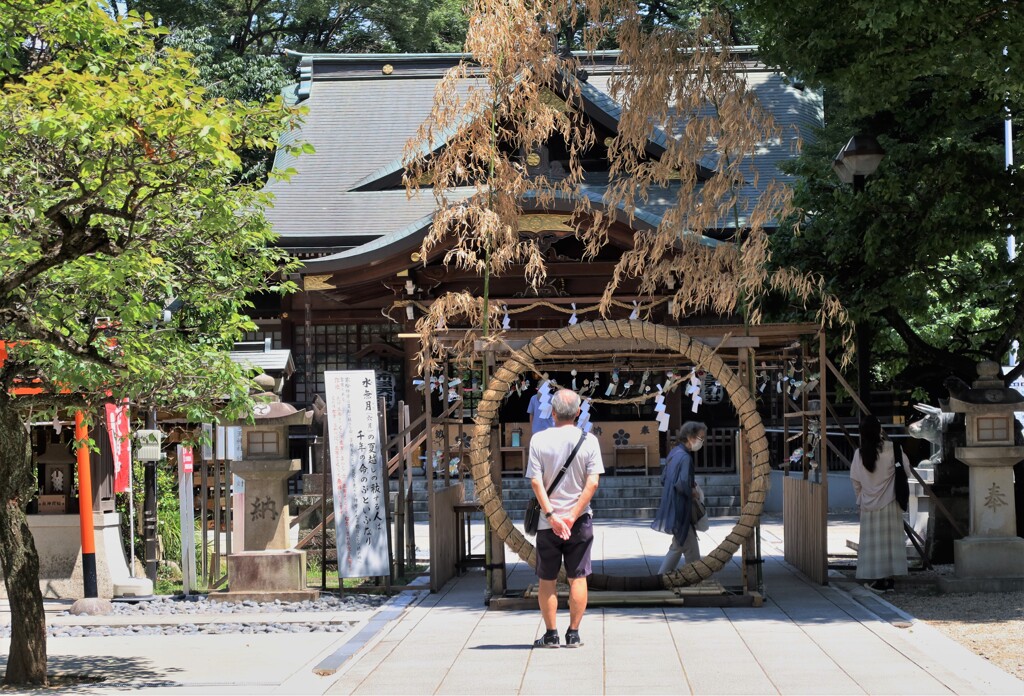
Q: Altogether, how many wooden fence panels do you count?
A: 2